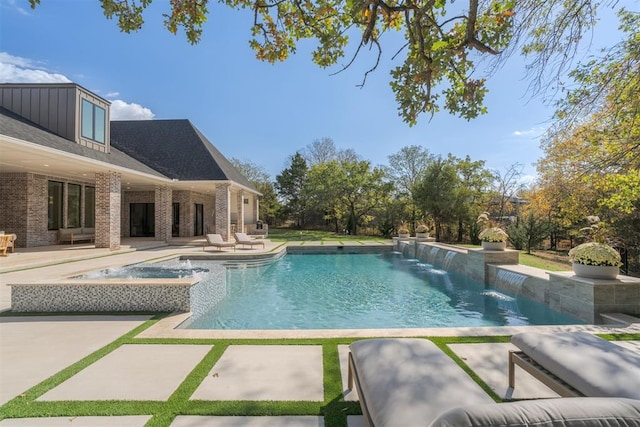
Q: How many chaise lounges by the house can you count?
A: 2